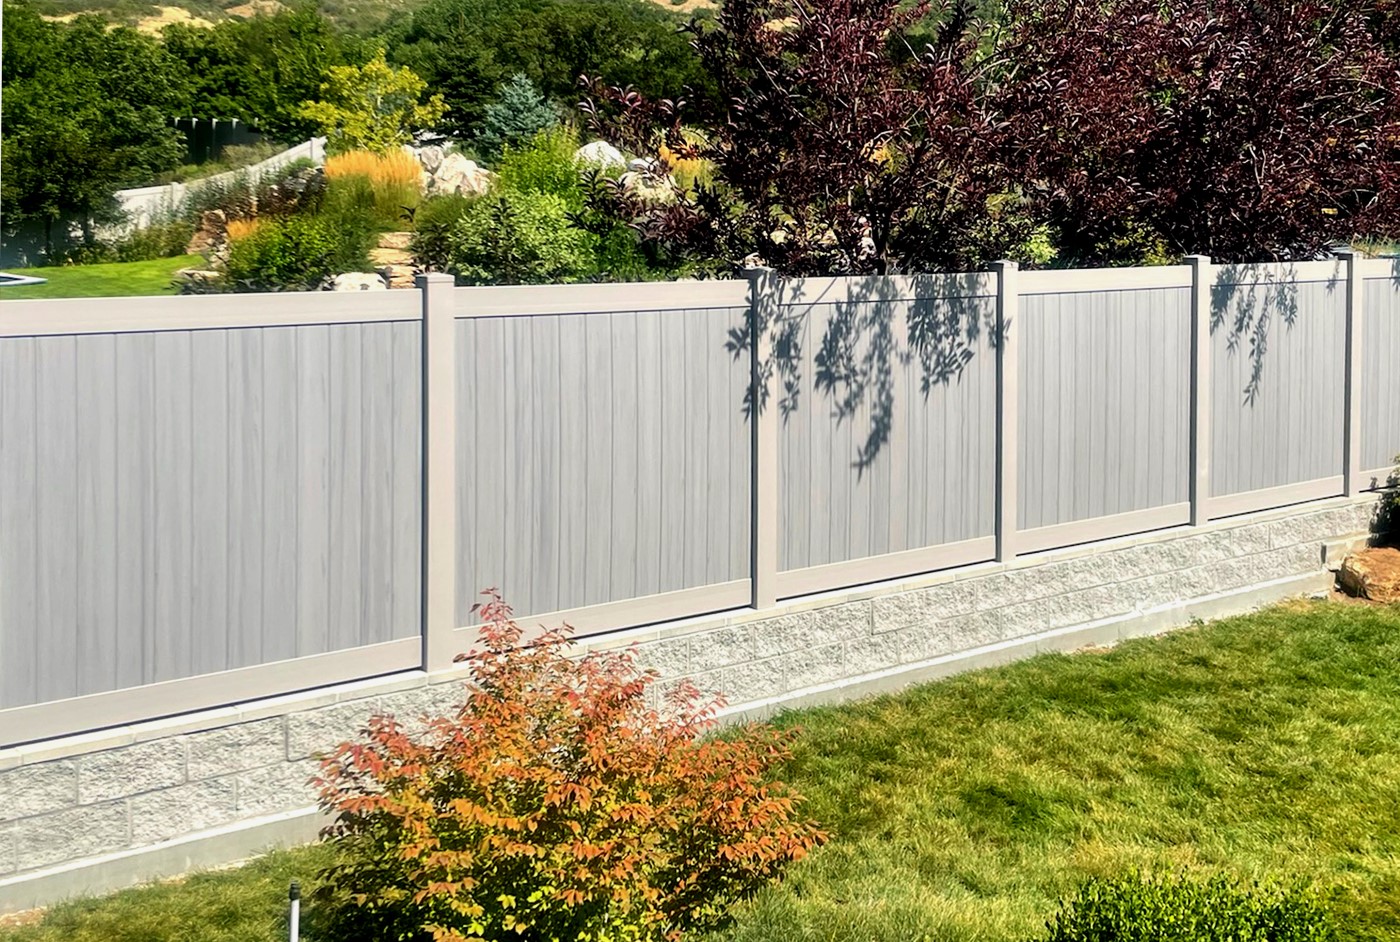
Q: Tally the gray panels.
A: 6